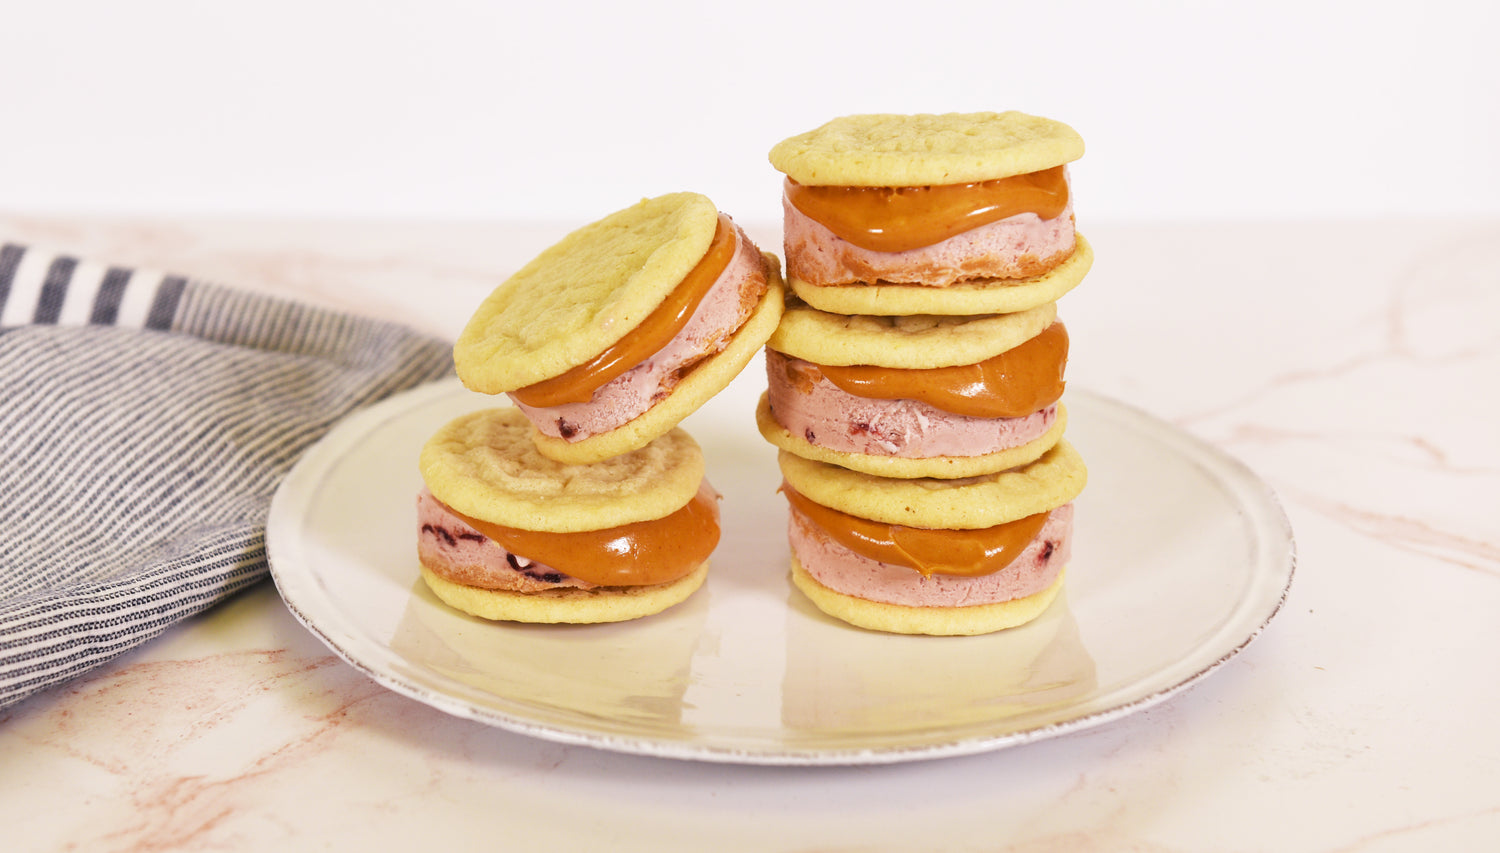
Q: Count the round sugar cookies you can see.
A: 10